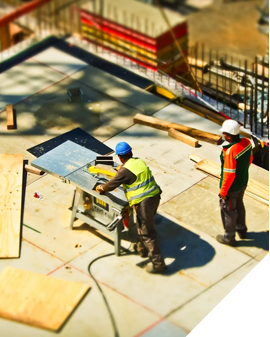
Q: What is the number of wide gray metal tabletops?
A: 1